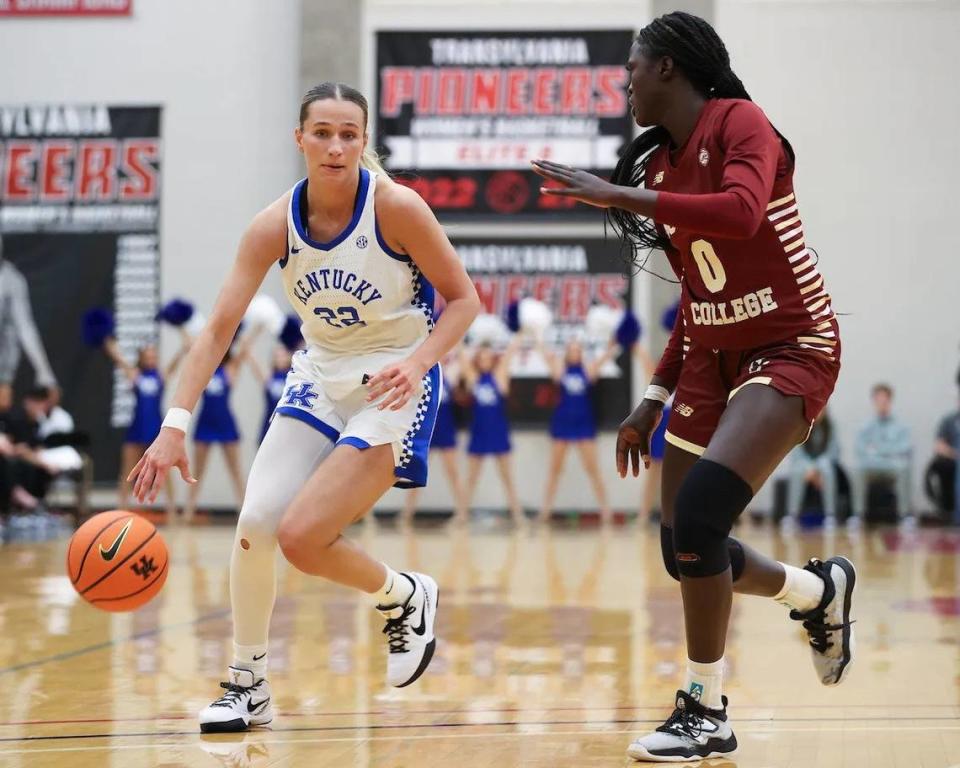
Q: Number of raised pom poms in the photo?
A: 11